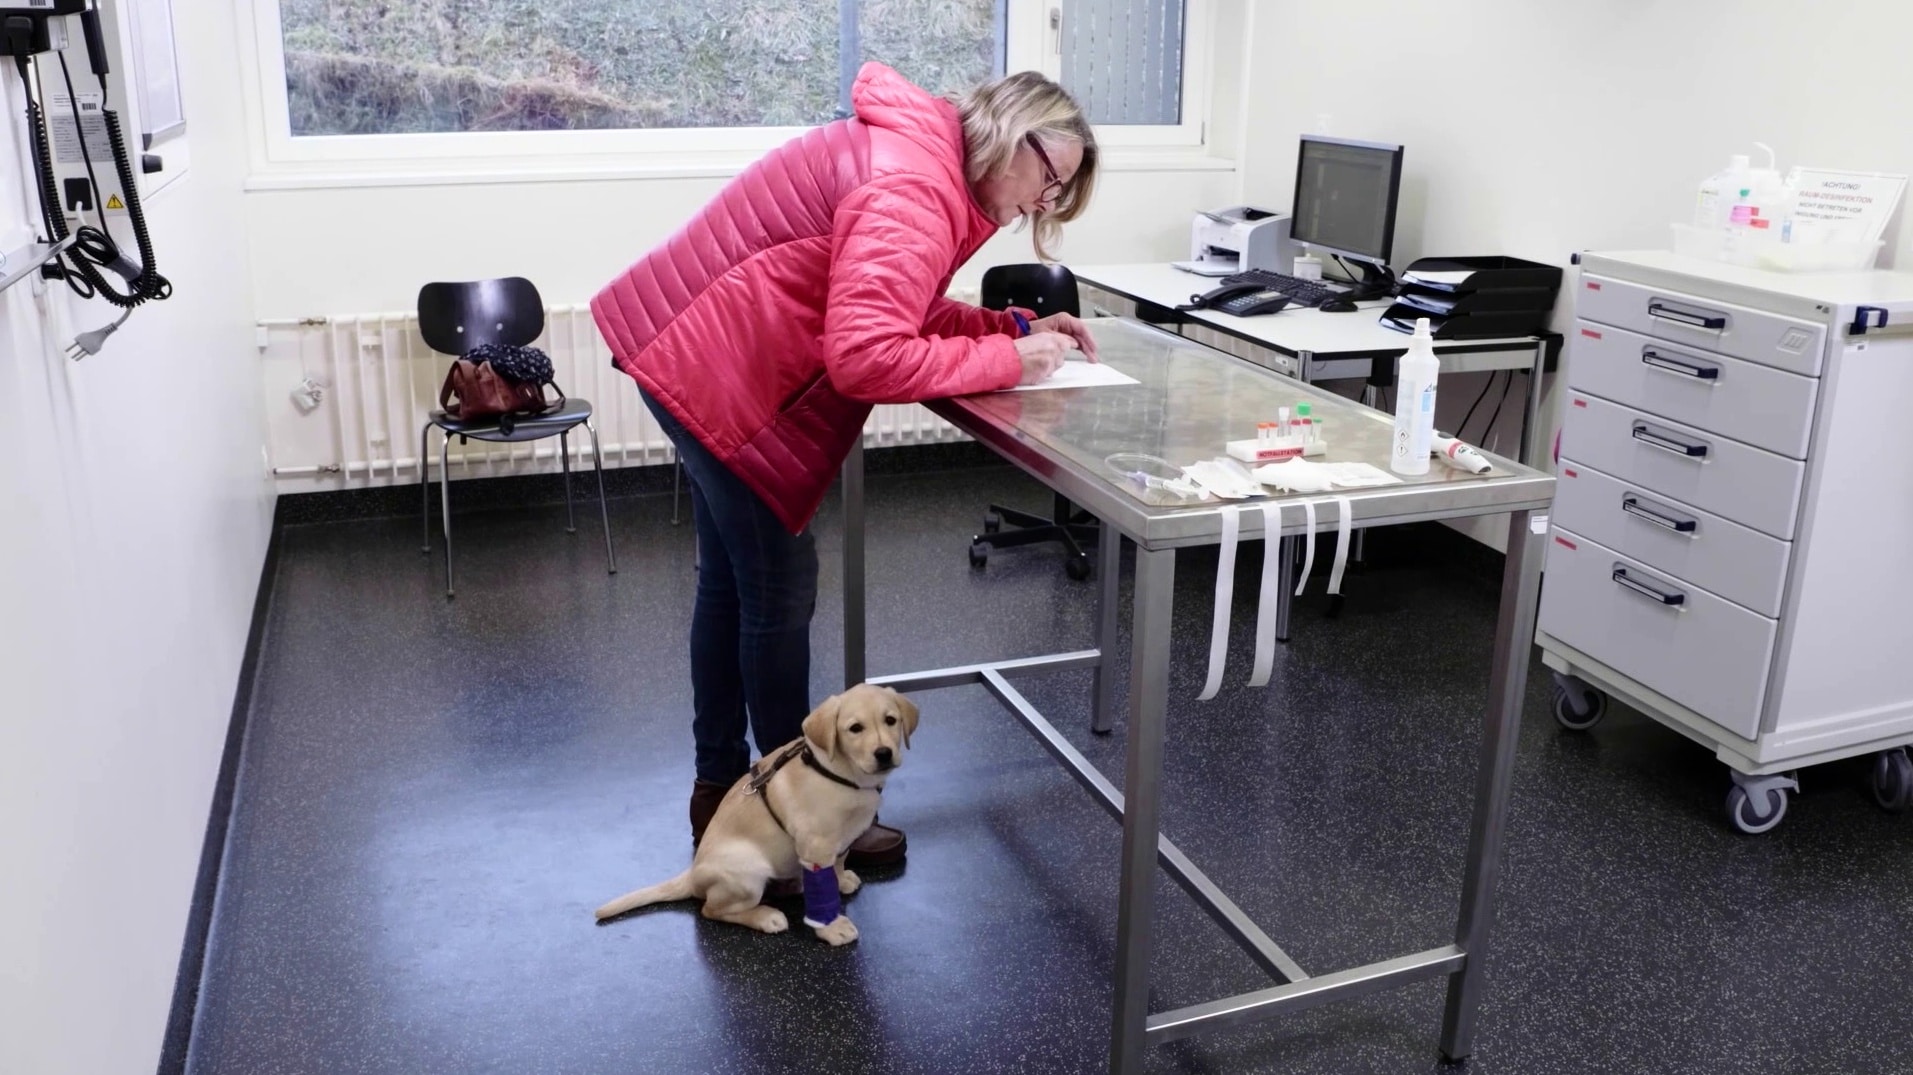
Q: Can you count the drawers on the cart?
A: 5